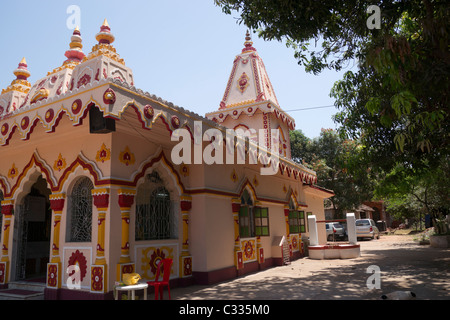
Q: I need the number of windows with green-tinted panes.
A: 2